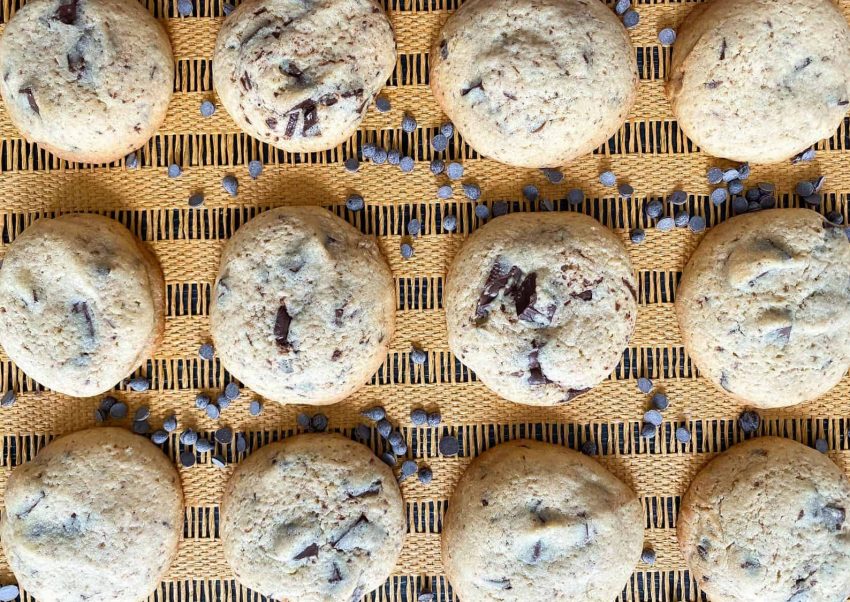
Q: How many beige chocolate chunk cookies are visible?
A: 12